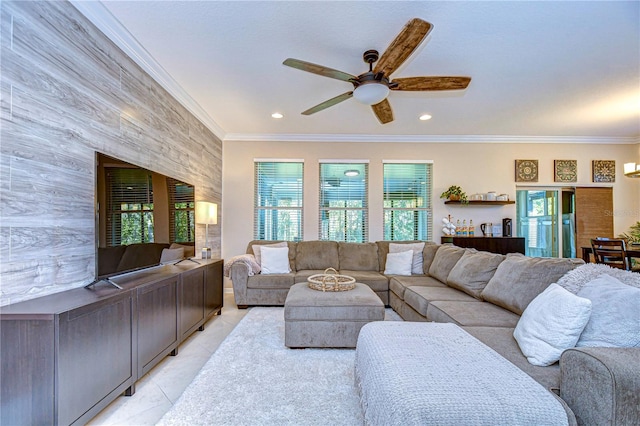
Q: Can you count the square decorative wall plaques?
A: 3